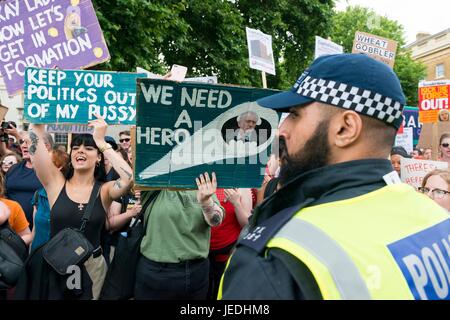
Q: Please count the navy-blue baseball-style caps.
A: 1